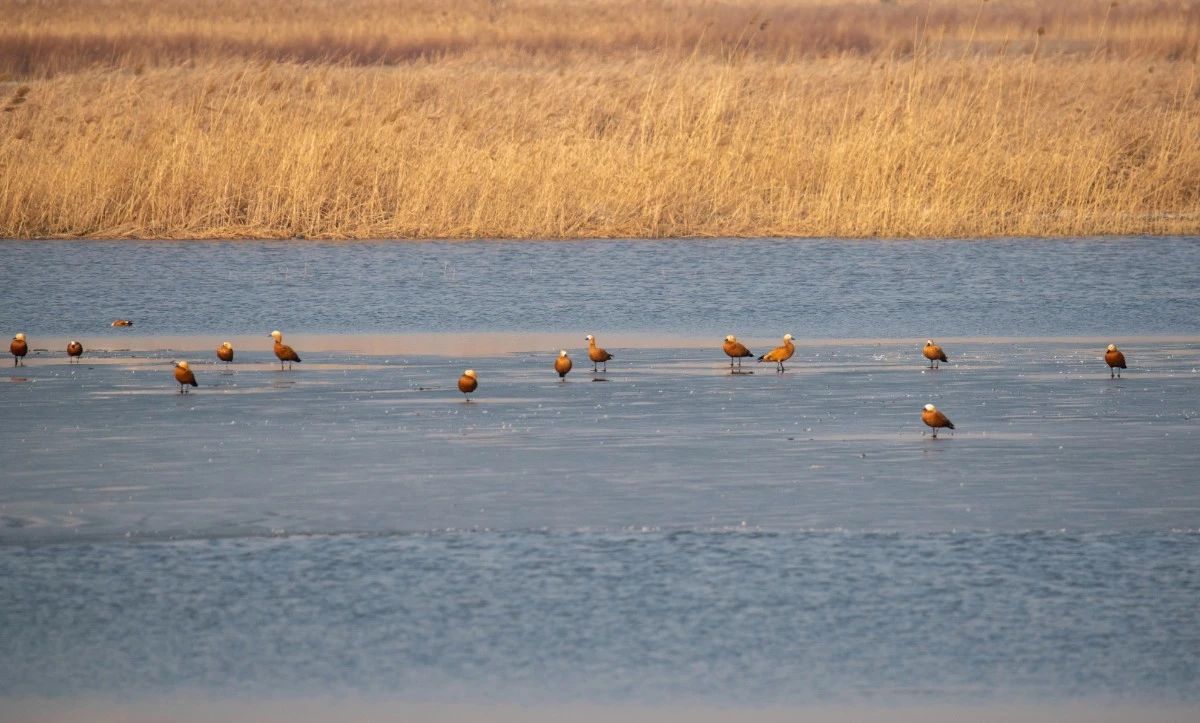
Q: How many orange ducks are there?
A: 14